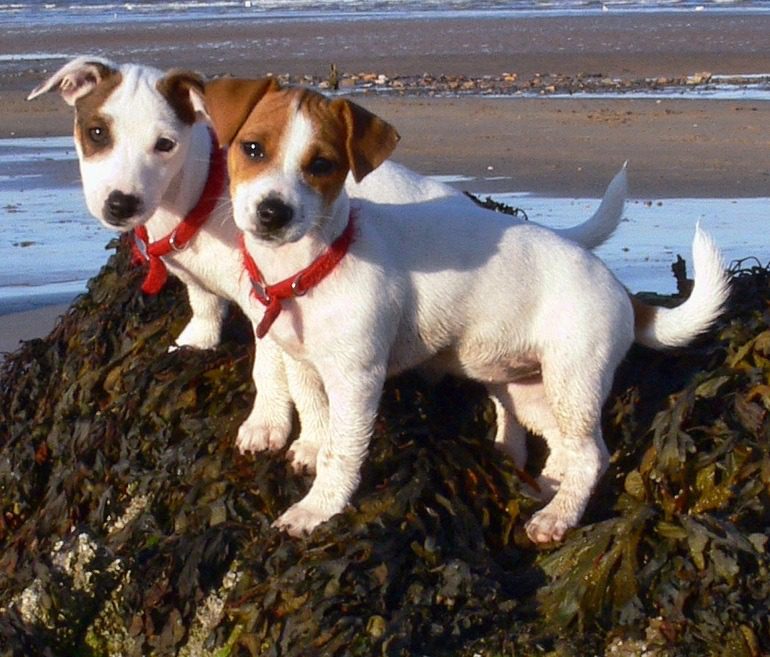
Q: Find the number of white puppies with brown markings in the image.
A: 2